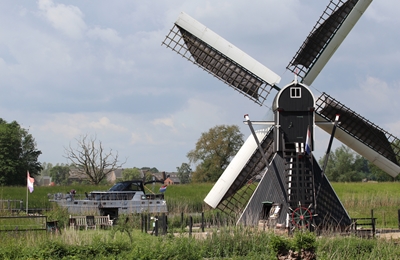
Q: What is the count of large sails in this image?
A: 4